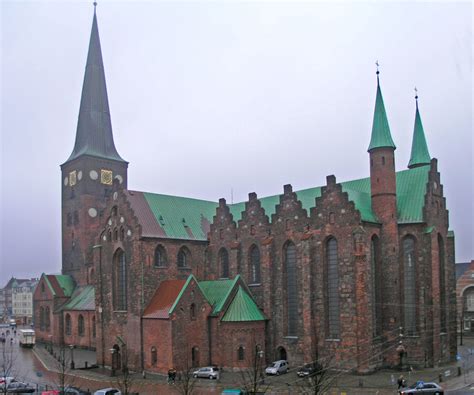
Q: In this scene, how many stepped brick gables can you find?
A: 6